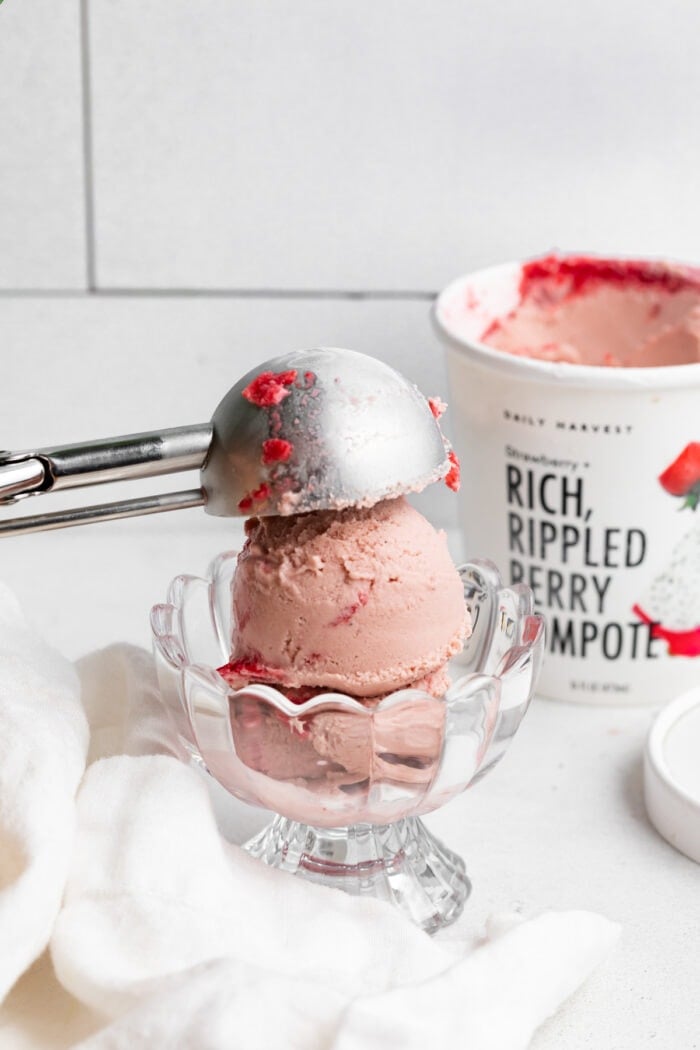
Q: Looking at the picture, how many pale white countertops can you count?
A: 1